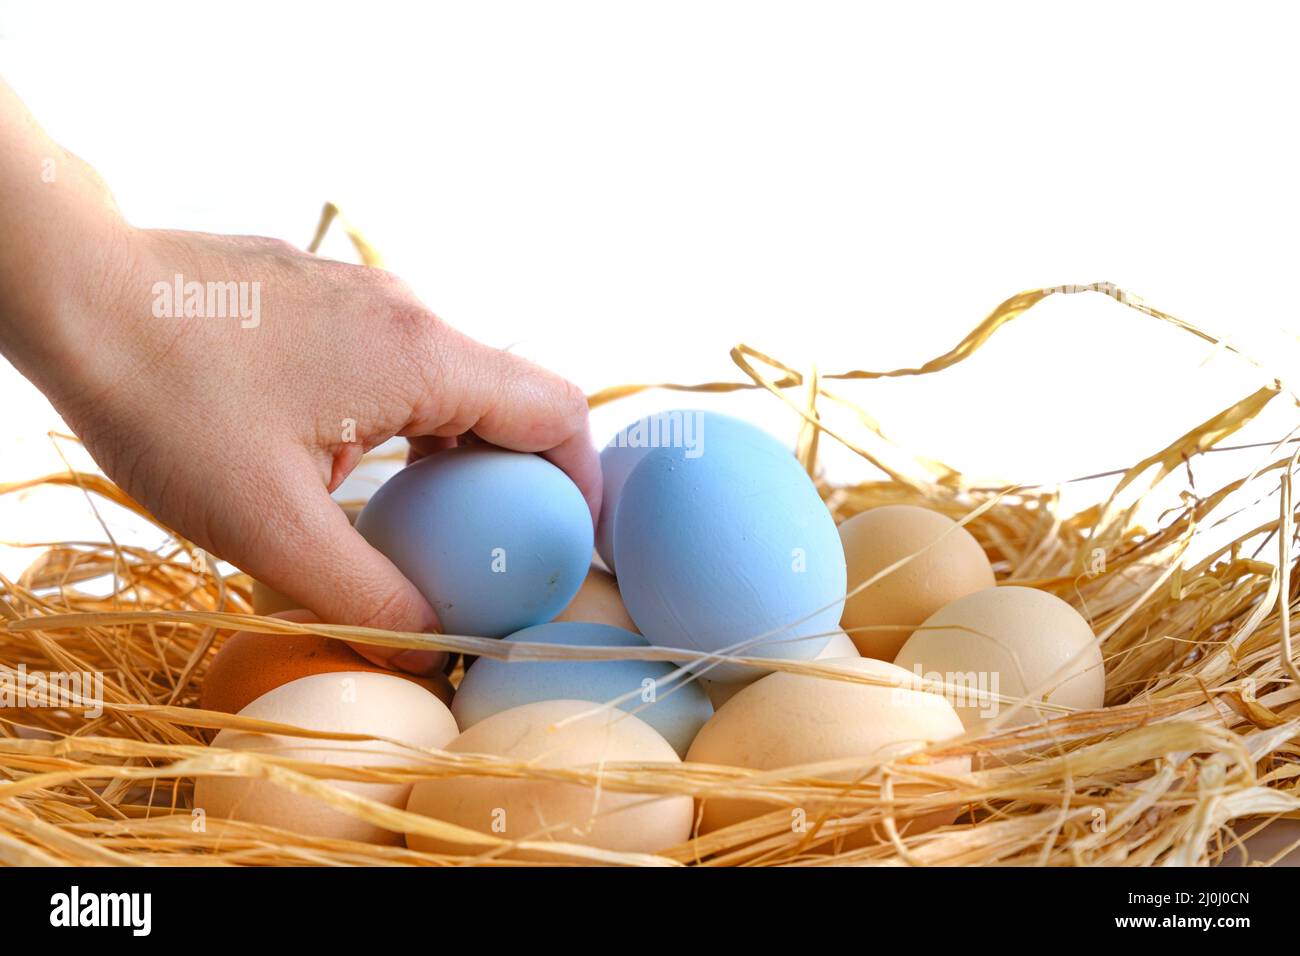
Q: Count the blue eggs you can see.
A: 4